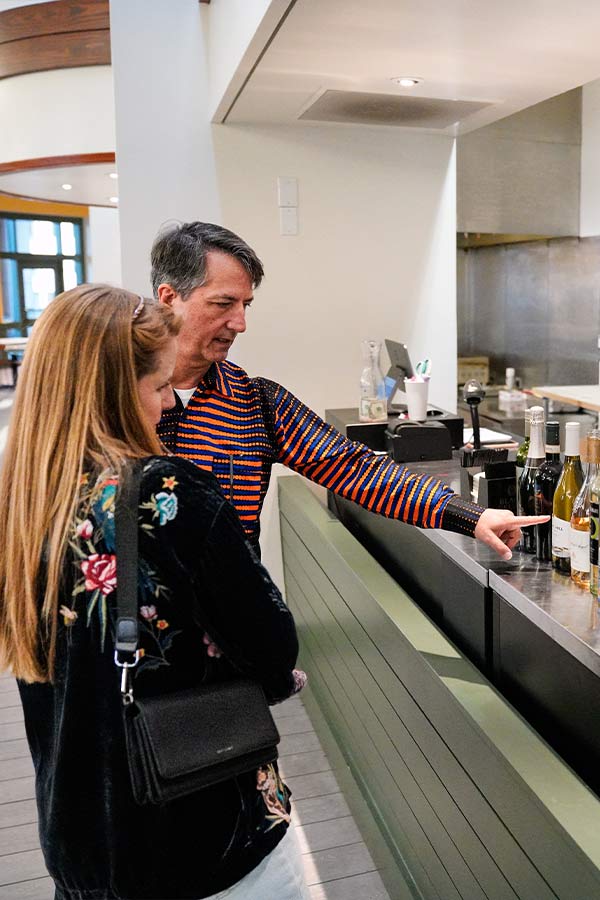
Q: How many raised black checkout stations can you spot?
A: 1